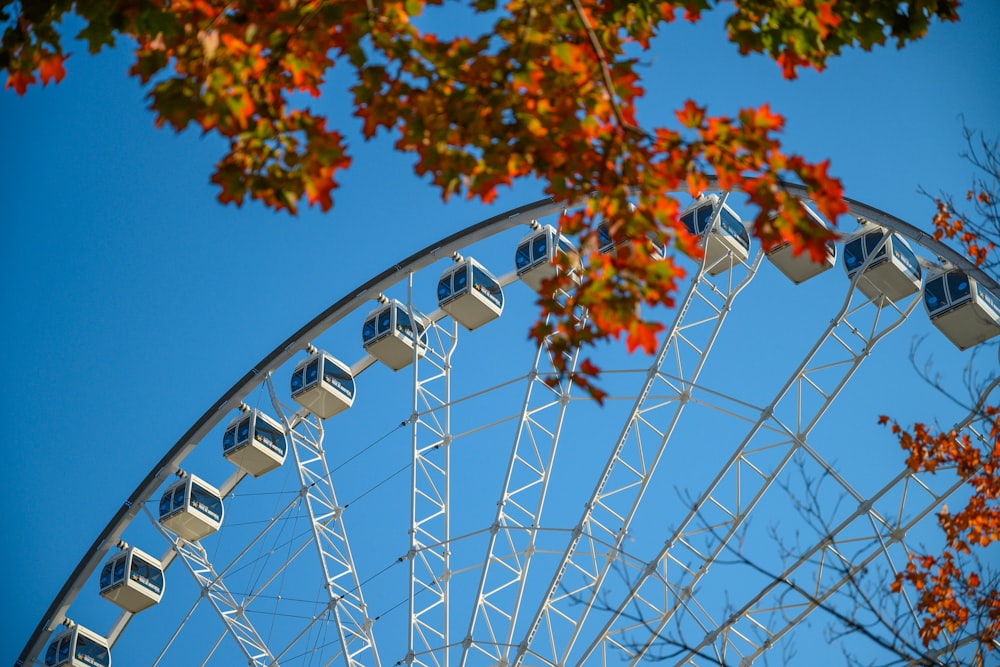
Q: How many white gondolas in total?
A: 13